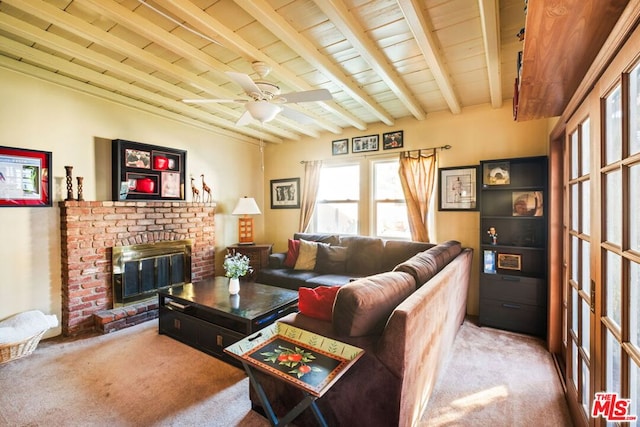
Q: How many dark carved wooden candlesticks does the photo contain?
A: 2